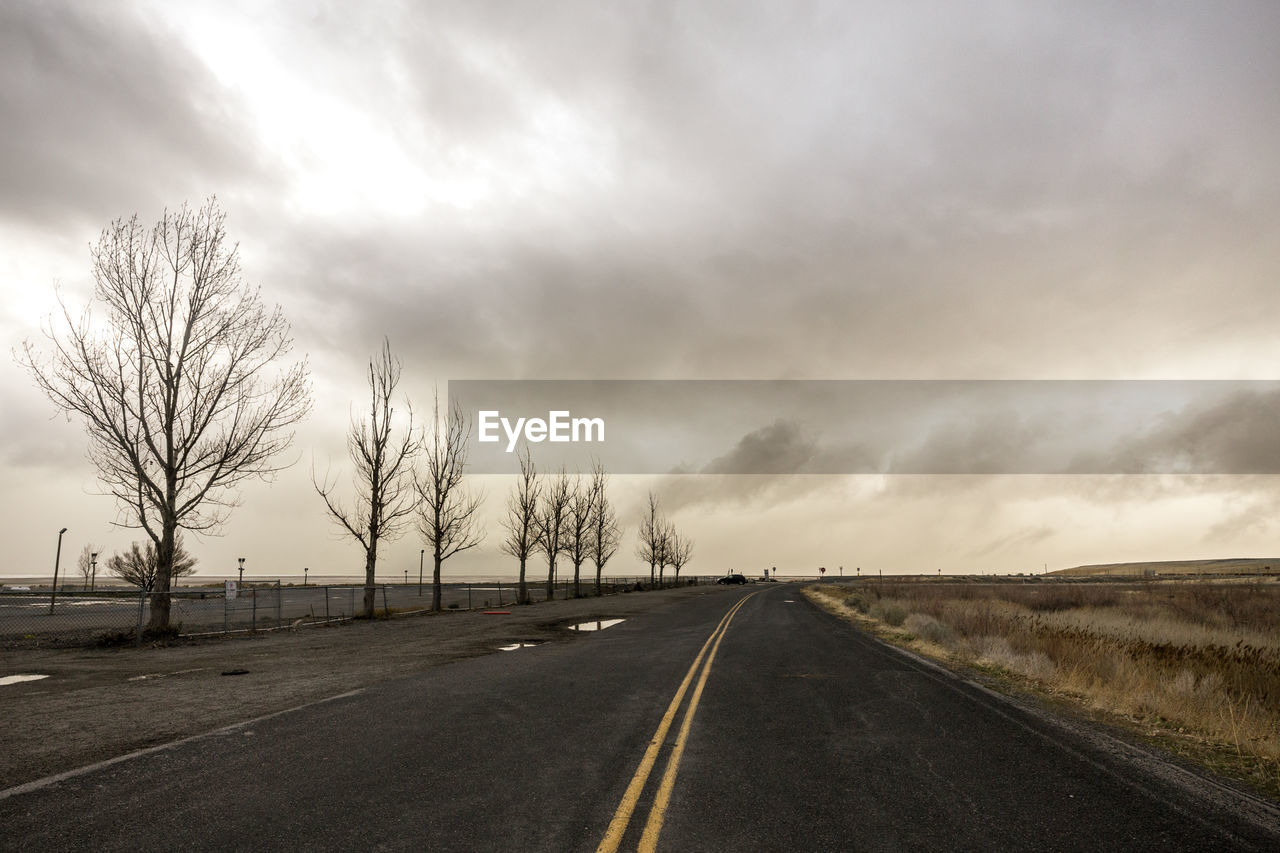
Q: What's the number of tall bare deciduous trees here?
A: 10